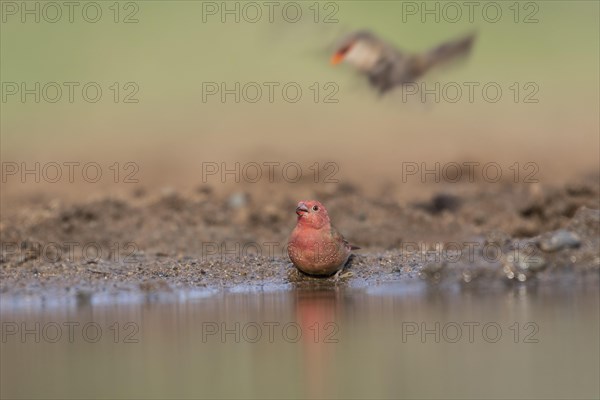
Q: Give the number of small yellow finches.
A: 0